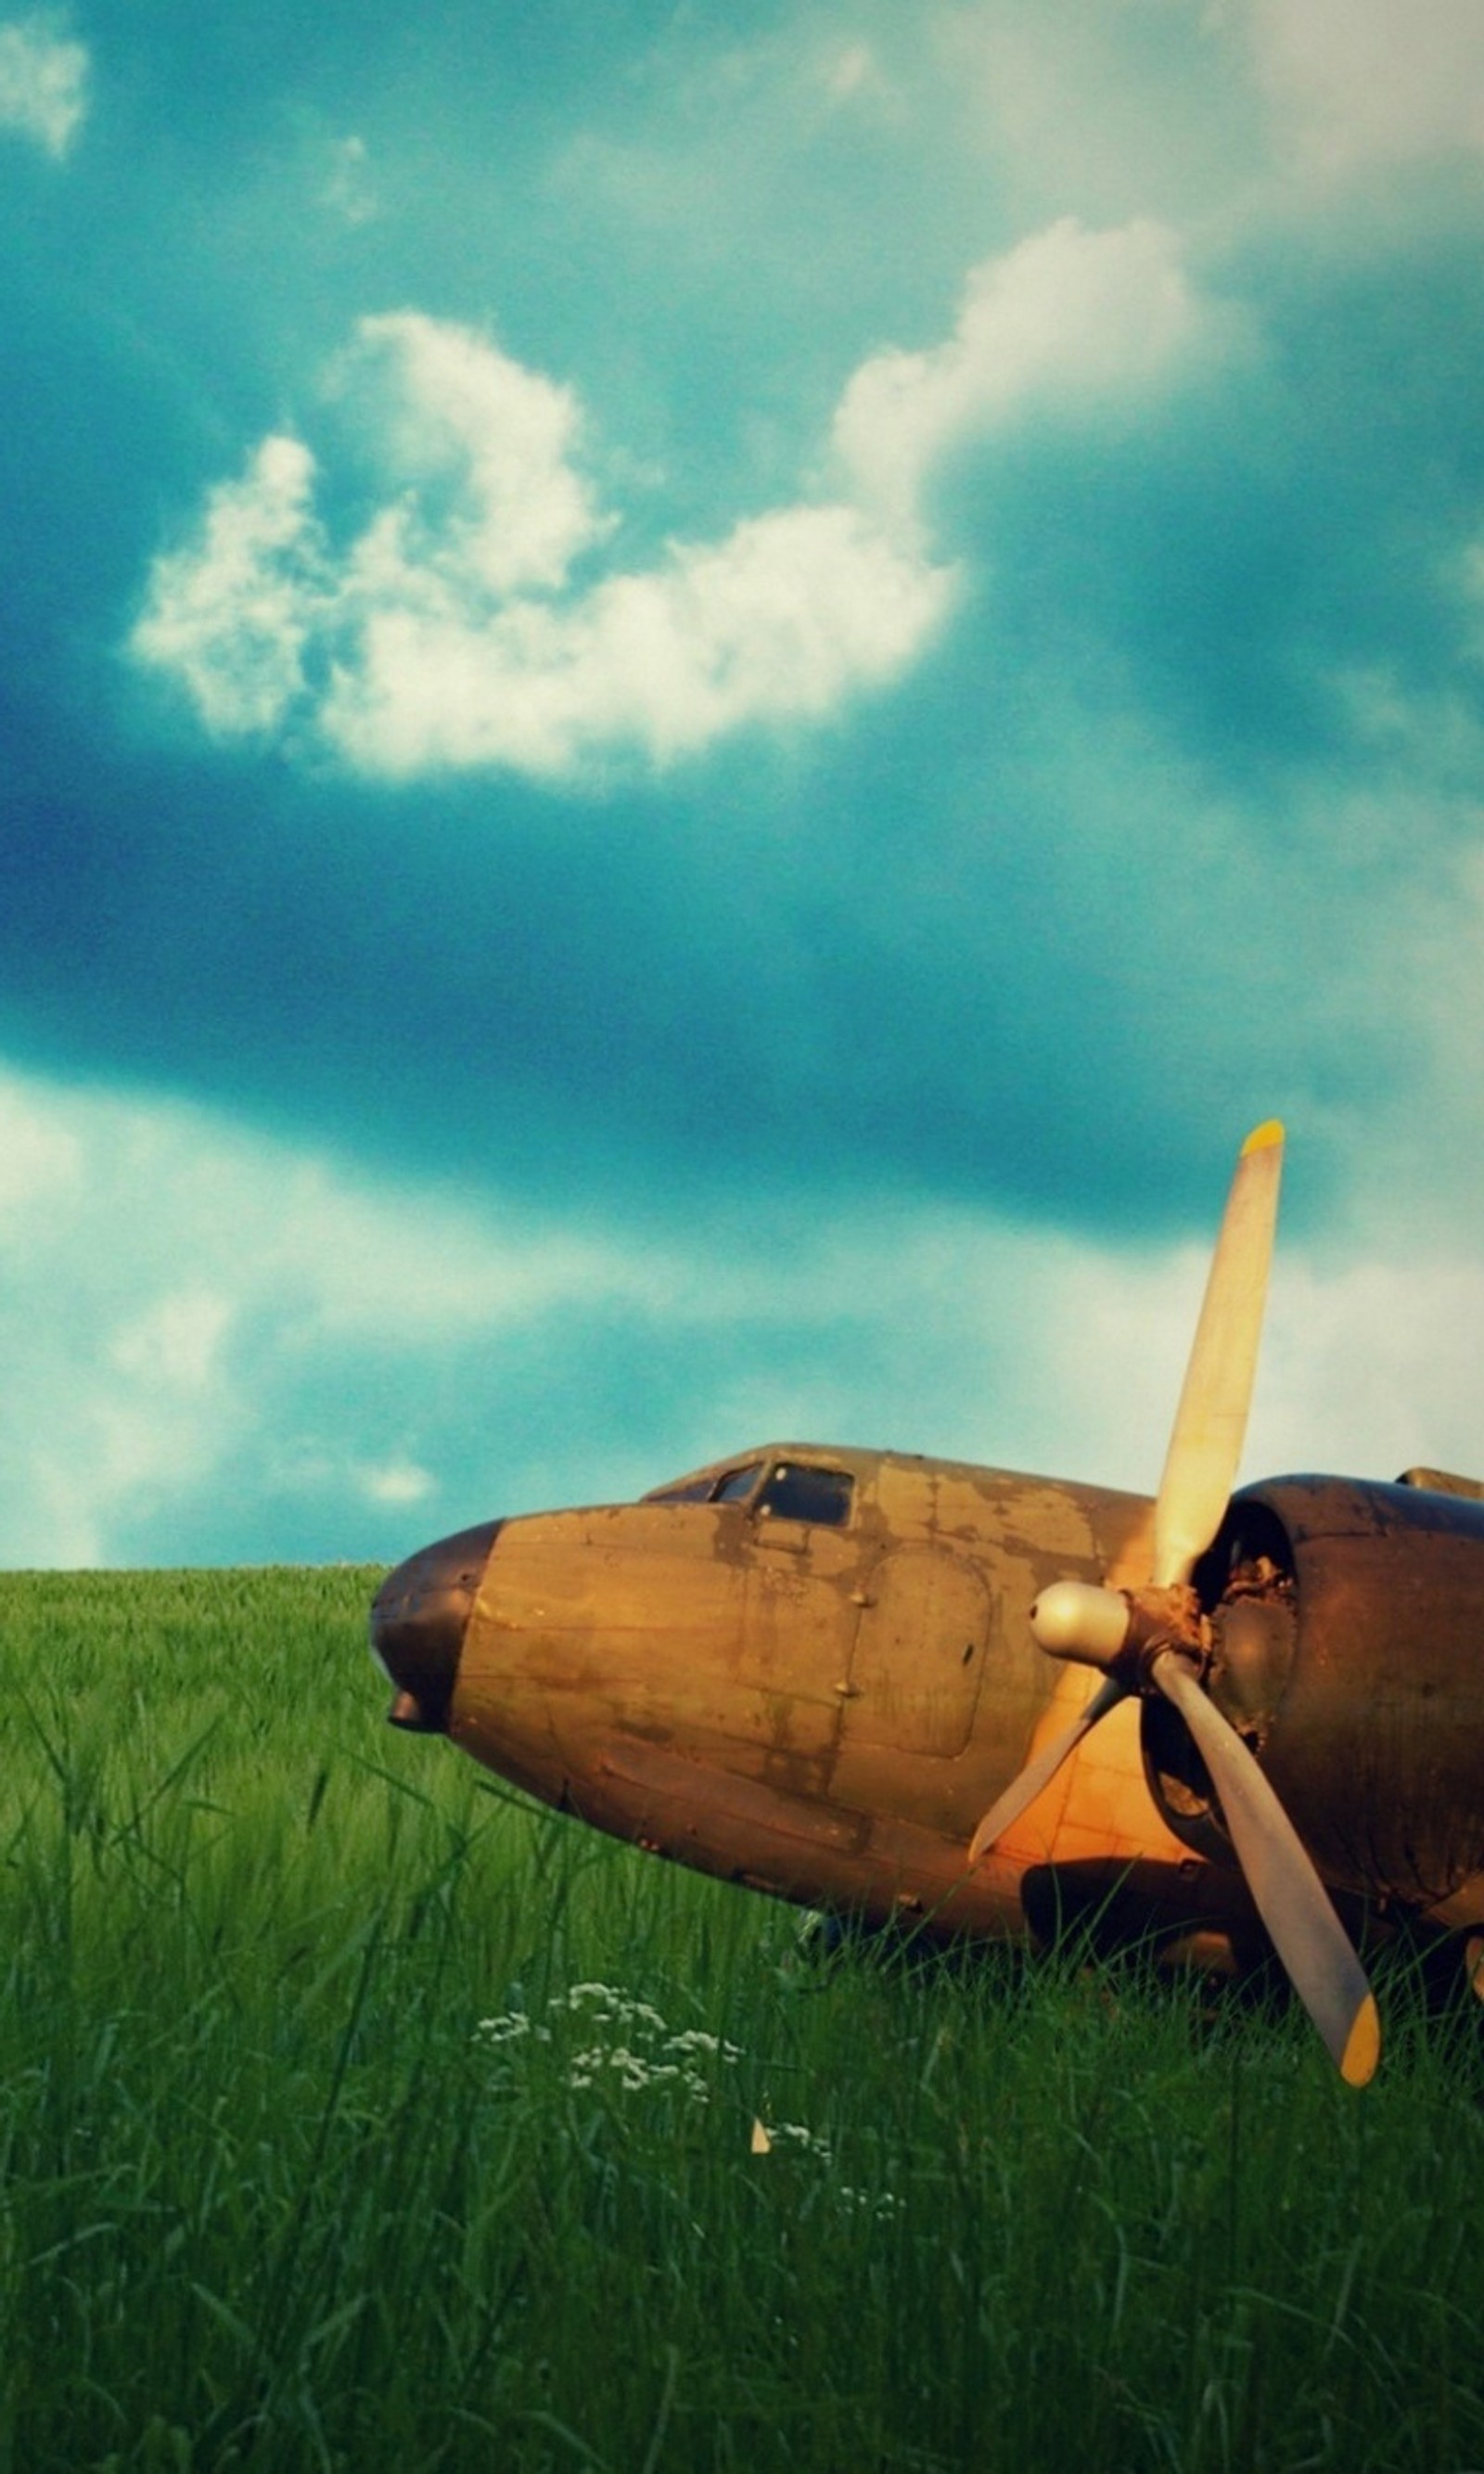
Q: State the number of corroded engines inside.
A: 1